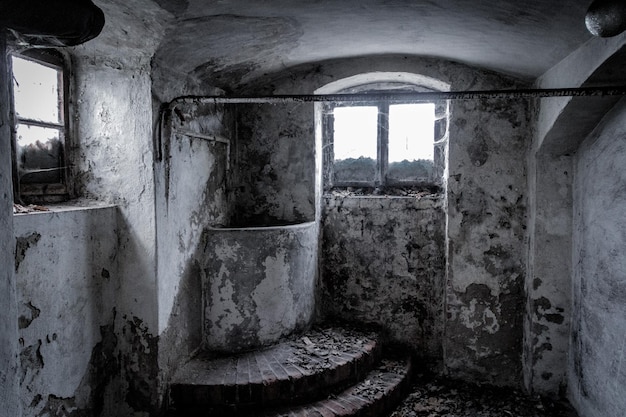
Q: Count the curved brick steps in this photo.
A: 2